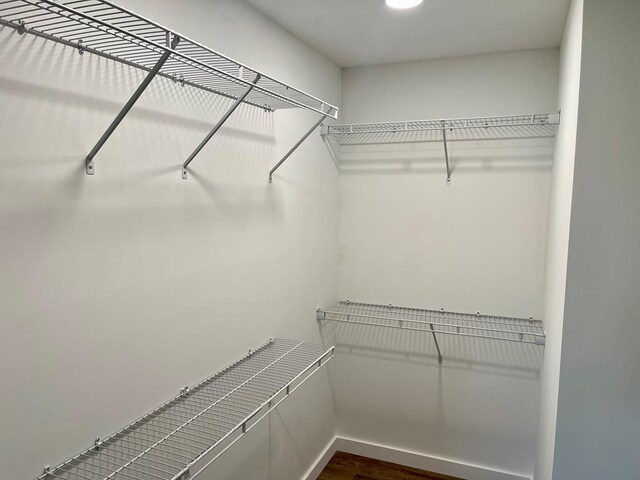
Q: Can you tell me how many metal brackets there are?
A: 5